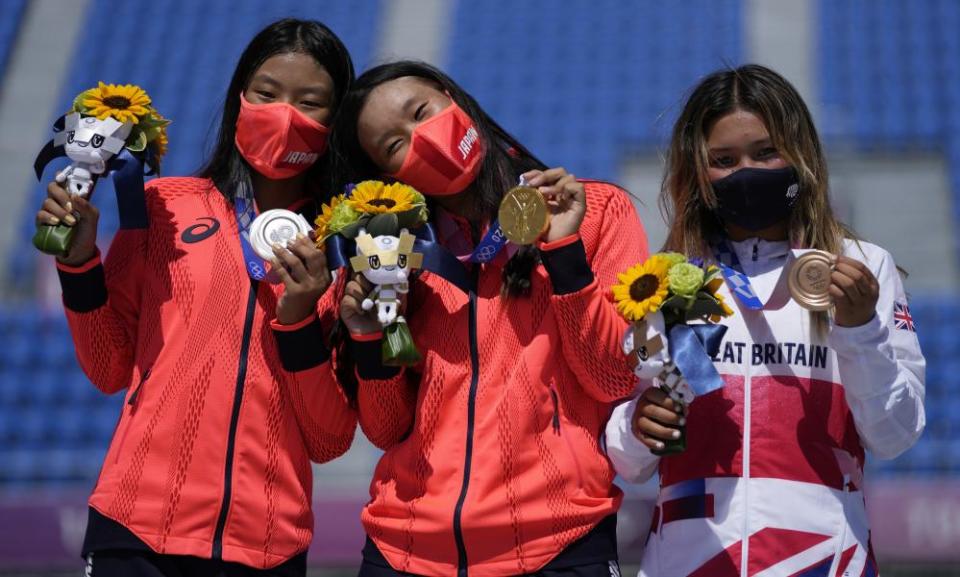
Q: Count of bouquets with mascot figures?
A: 3